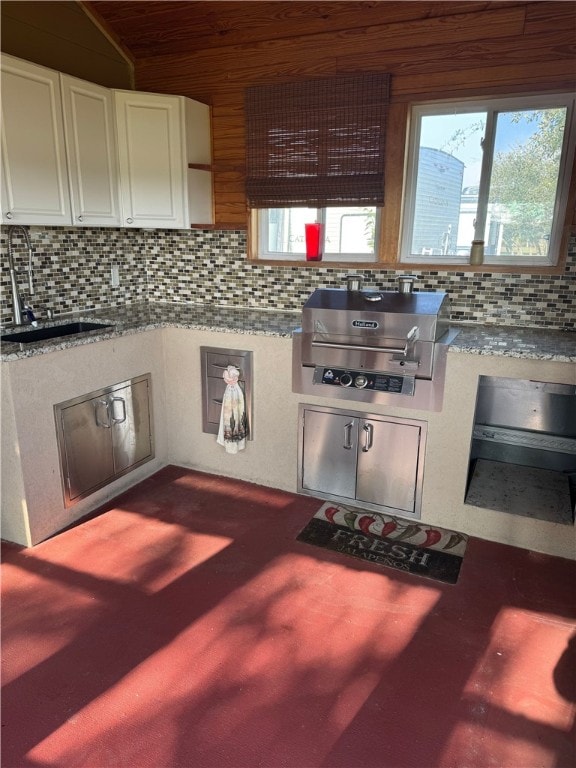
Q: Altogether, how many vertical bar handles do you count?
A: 4